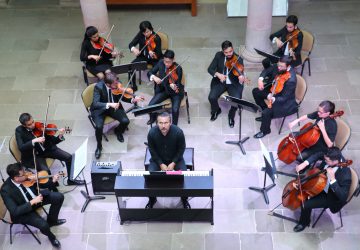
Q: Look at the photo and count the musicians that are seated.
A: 12